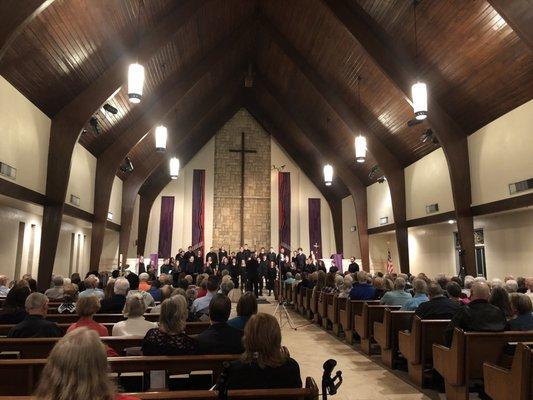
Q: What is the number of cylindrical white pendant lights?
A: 6